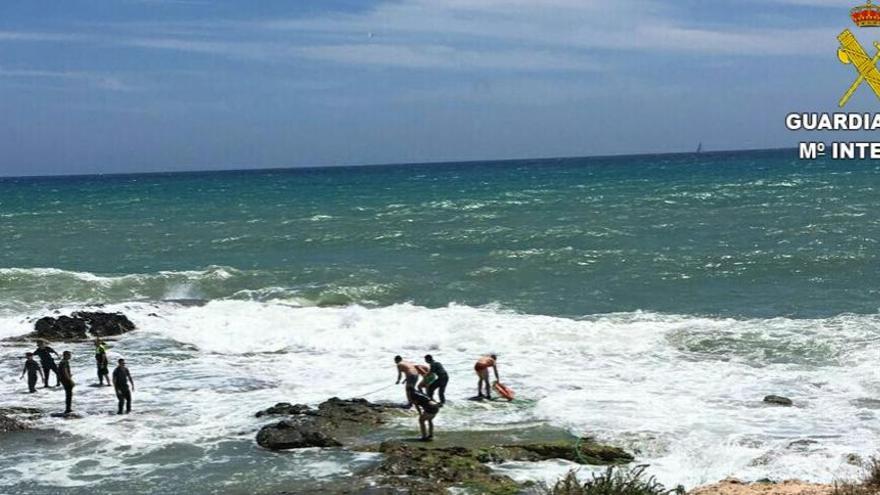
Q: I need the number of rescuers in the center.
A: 5